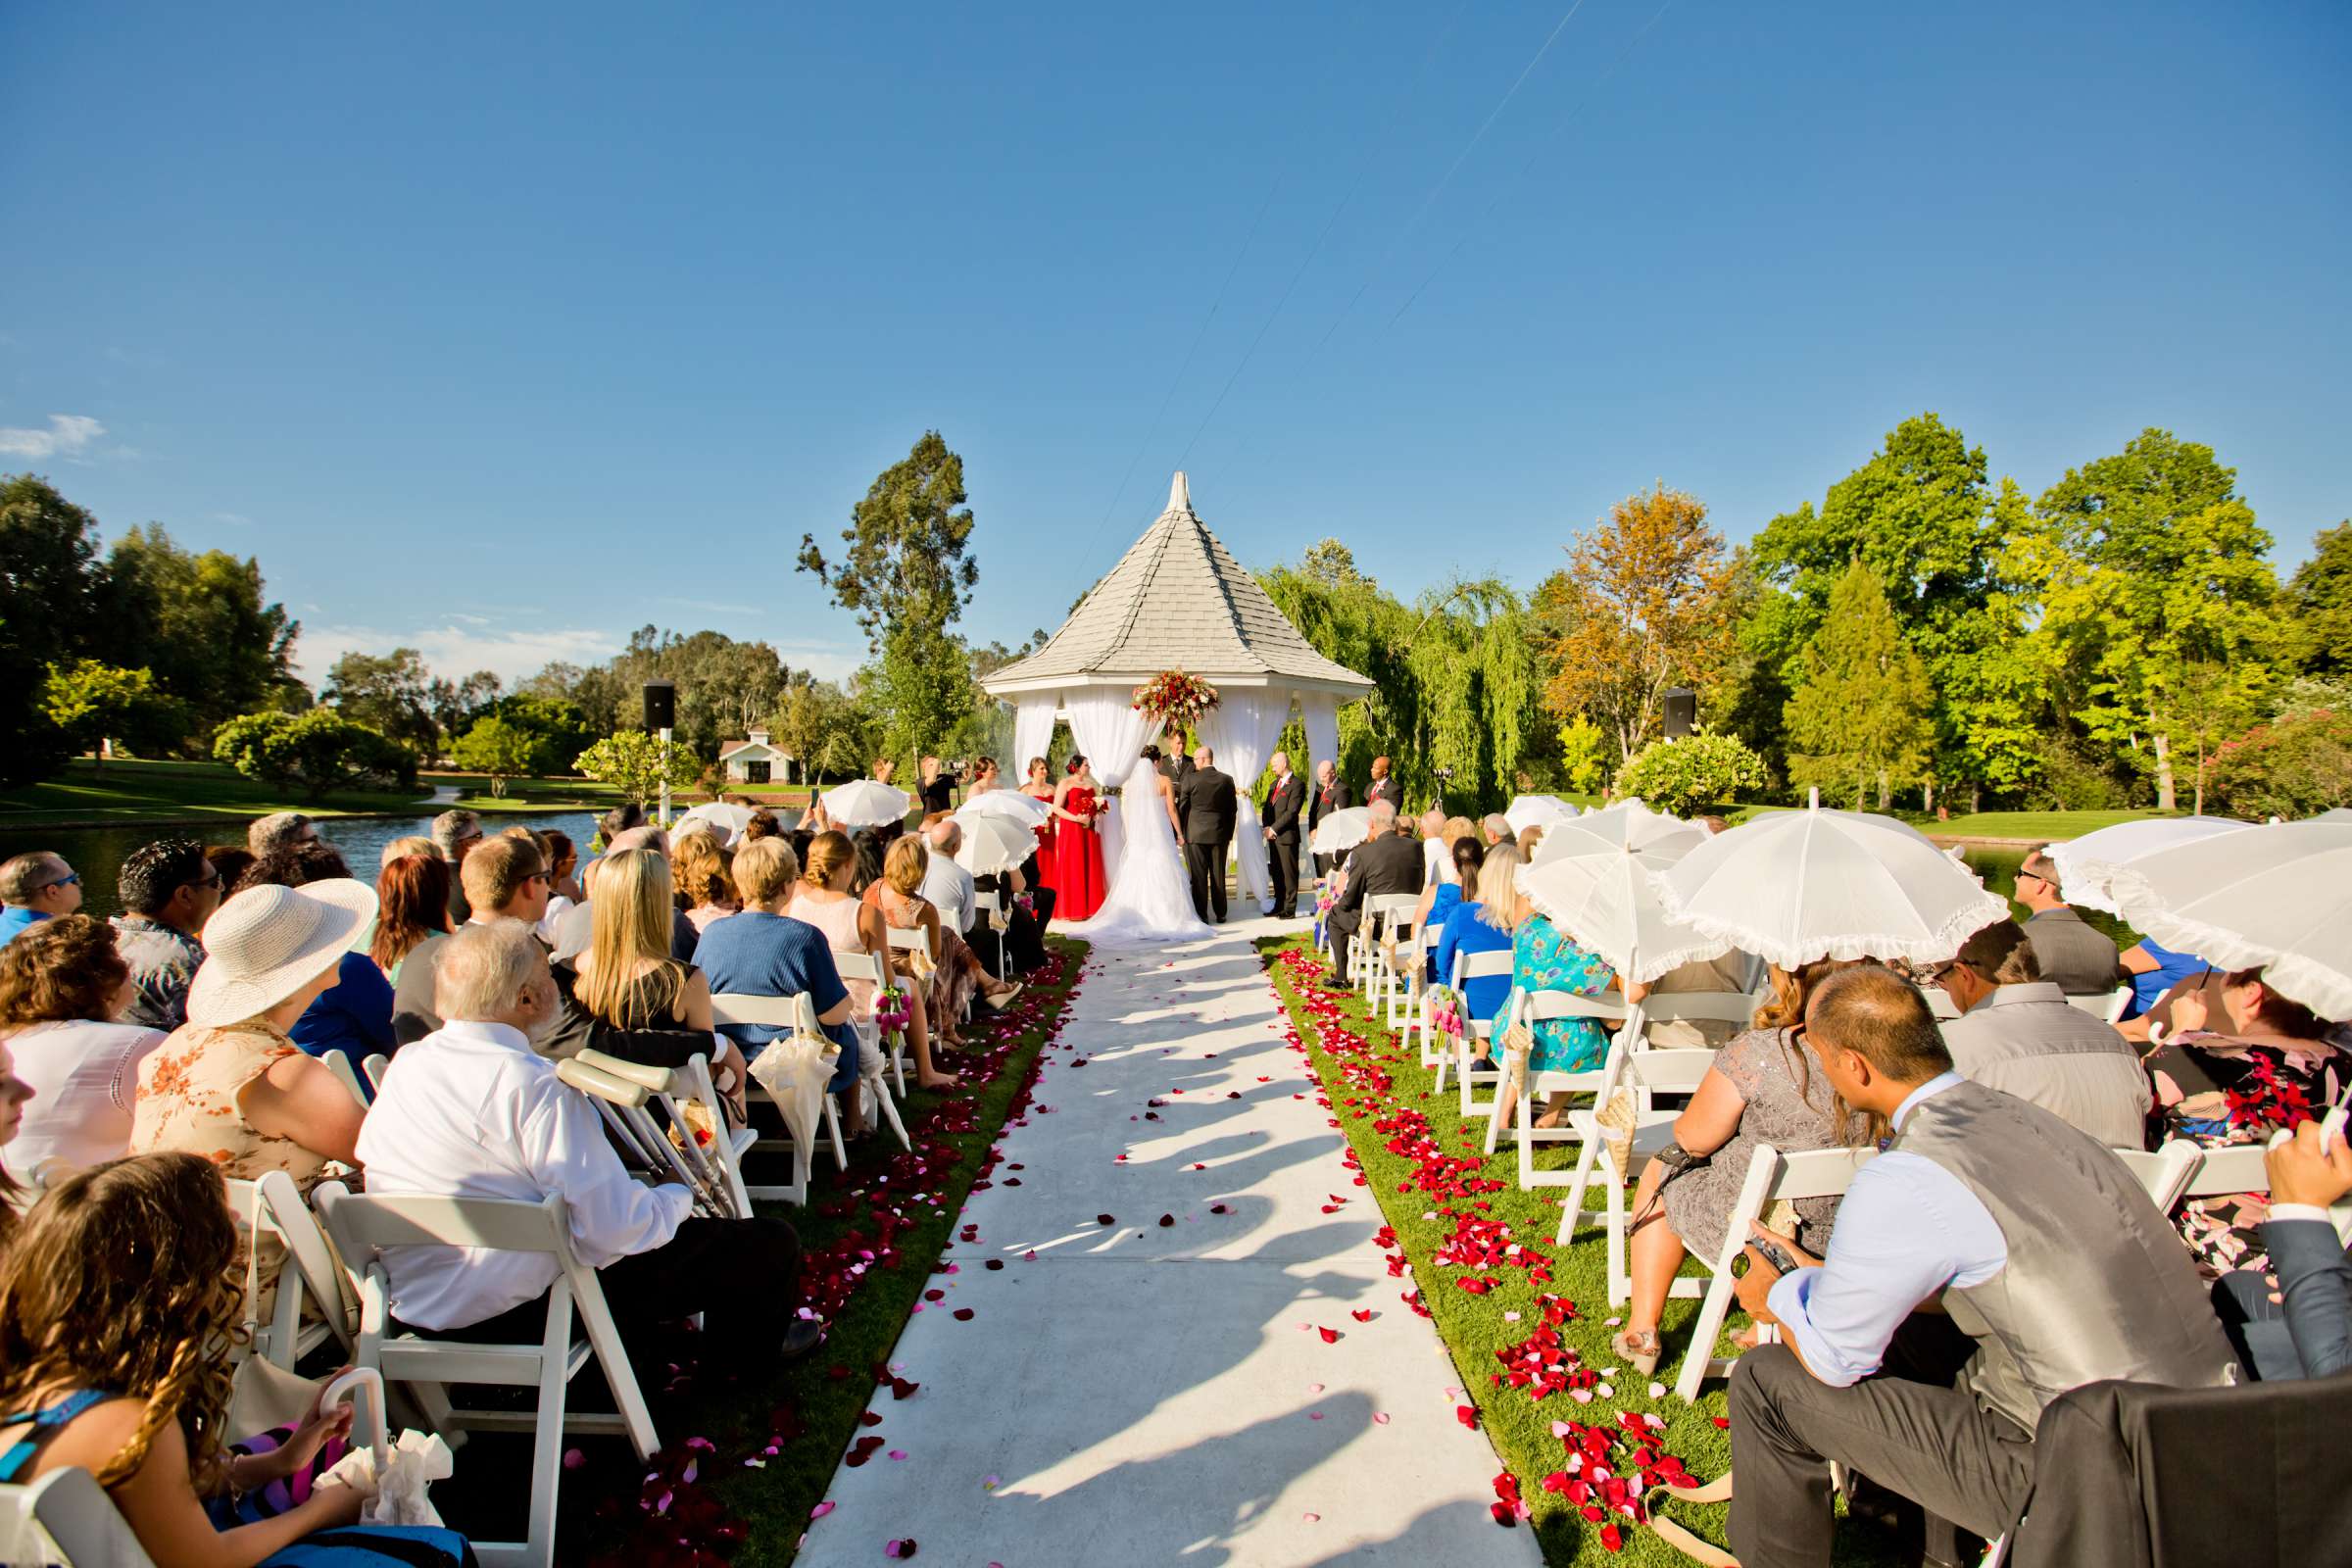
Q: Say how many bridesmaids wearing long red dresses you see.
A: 3